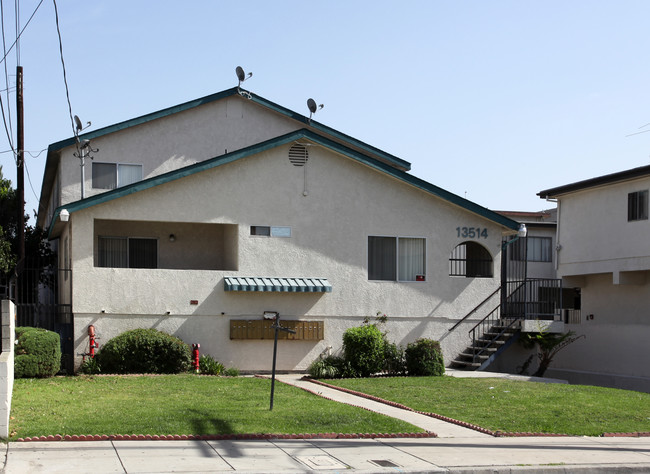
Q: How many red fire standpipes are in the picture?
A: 2